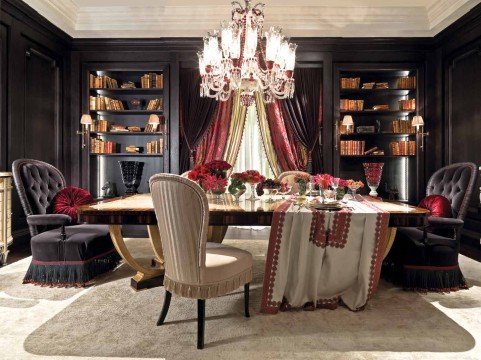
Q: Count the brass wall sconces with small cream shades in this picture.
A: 4